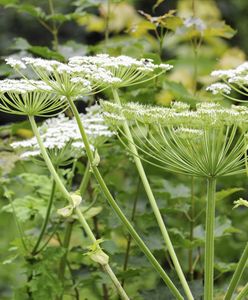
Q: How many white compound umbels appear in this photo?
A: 6